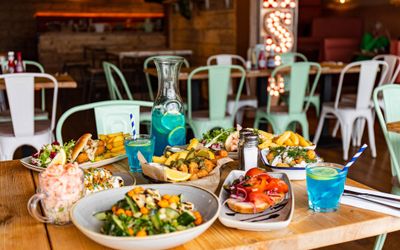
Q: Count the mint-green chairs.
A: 8